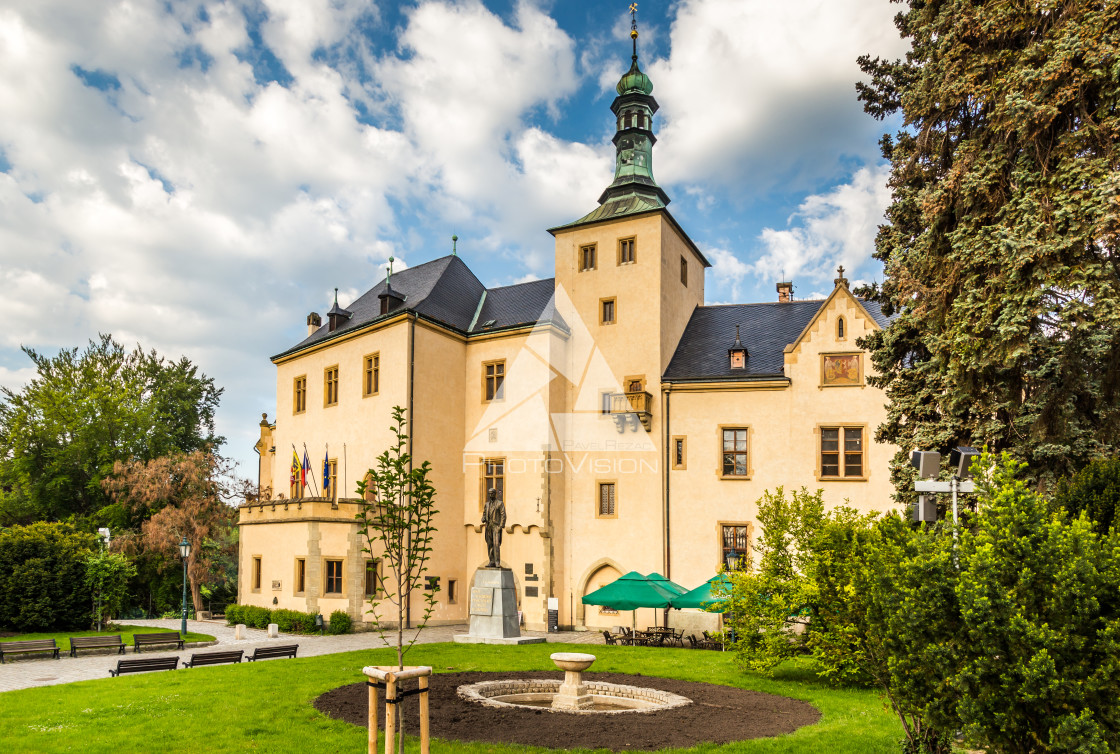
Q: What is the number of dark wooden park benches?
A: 6